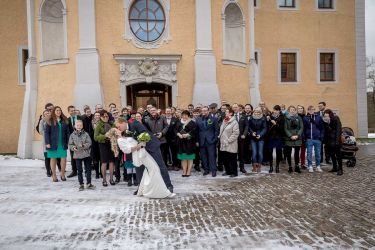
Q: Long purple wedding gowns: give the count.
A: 0